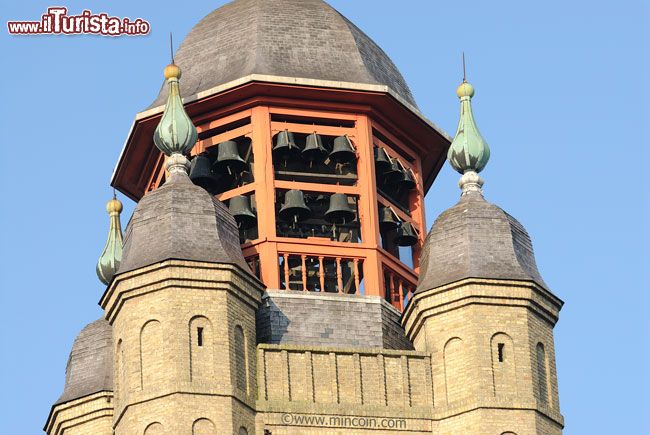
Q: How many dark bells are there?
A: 13